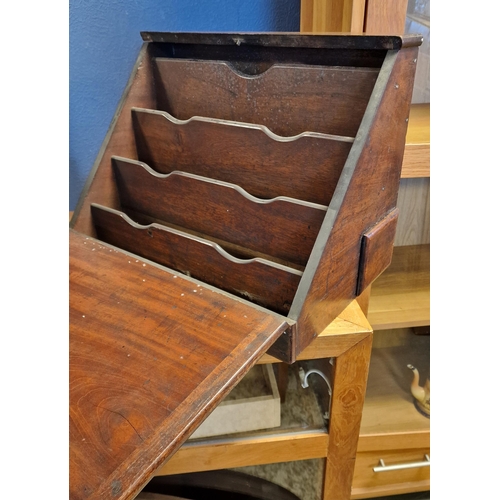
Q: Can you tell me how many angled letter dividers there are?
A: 4